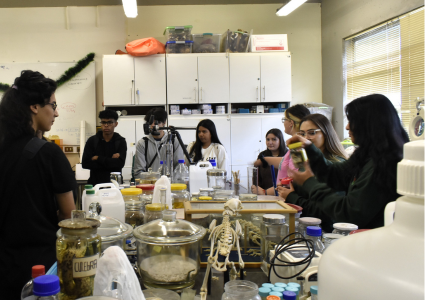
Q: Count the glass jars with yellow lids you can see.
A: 5